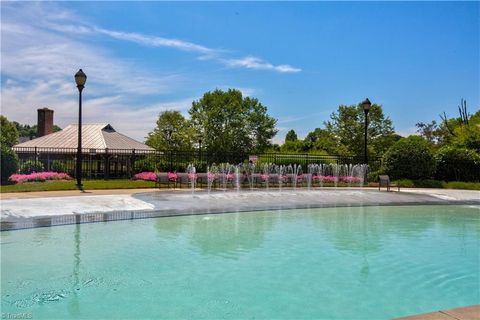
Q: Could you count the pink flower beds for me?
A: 2